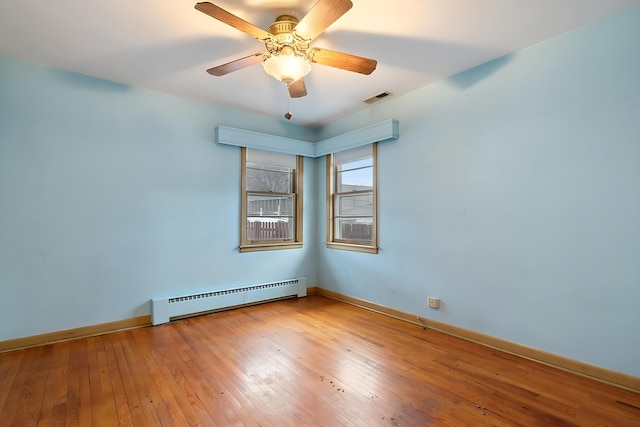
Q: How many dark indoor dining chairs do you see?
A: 0